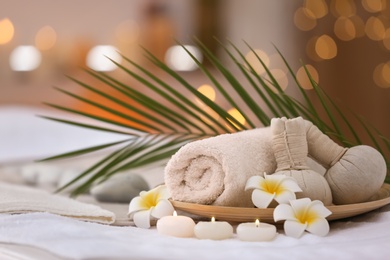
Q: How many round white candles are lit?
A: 3